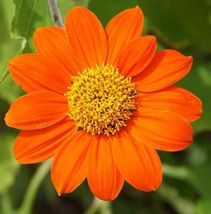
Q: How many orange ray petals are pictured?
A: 13